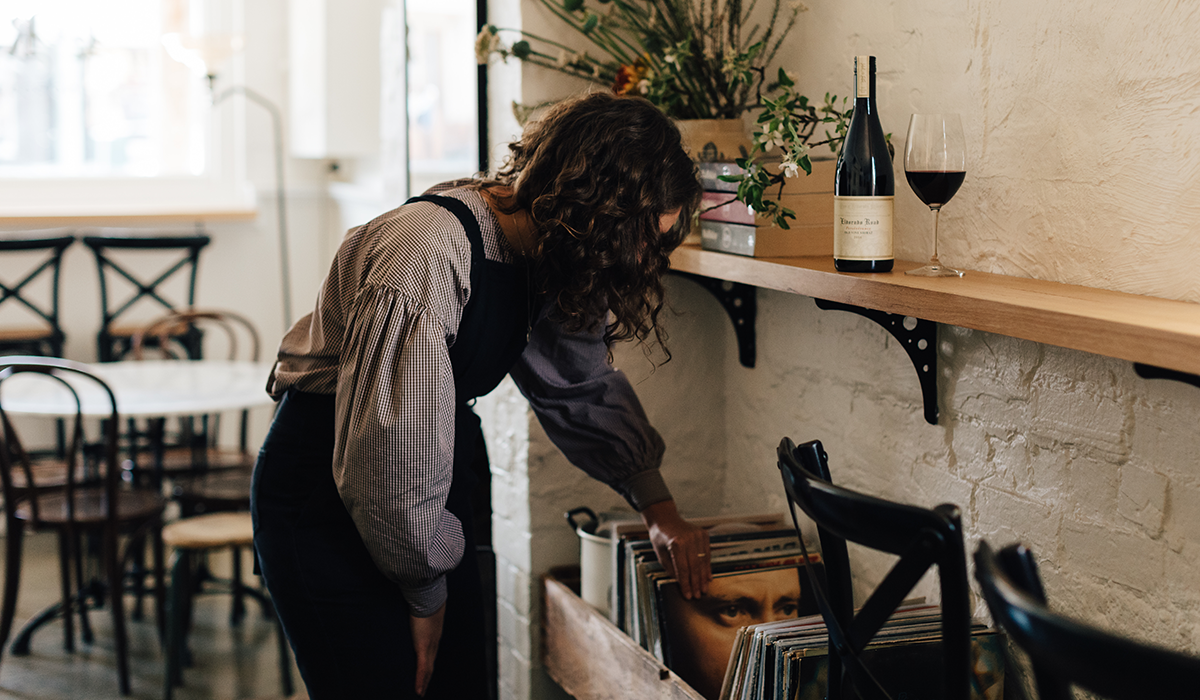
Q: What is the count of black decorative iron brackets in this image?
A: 3